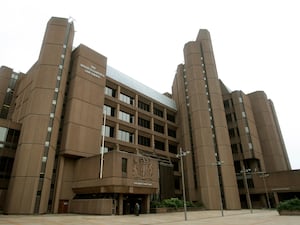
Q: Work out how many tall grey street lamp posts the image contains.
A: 4